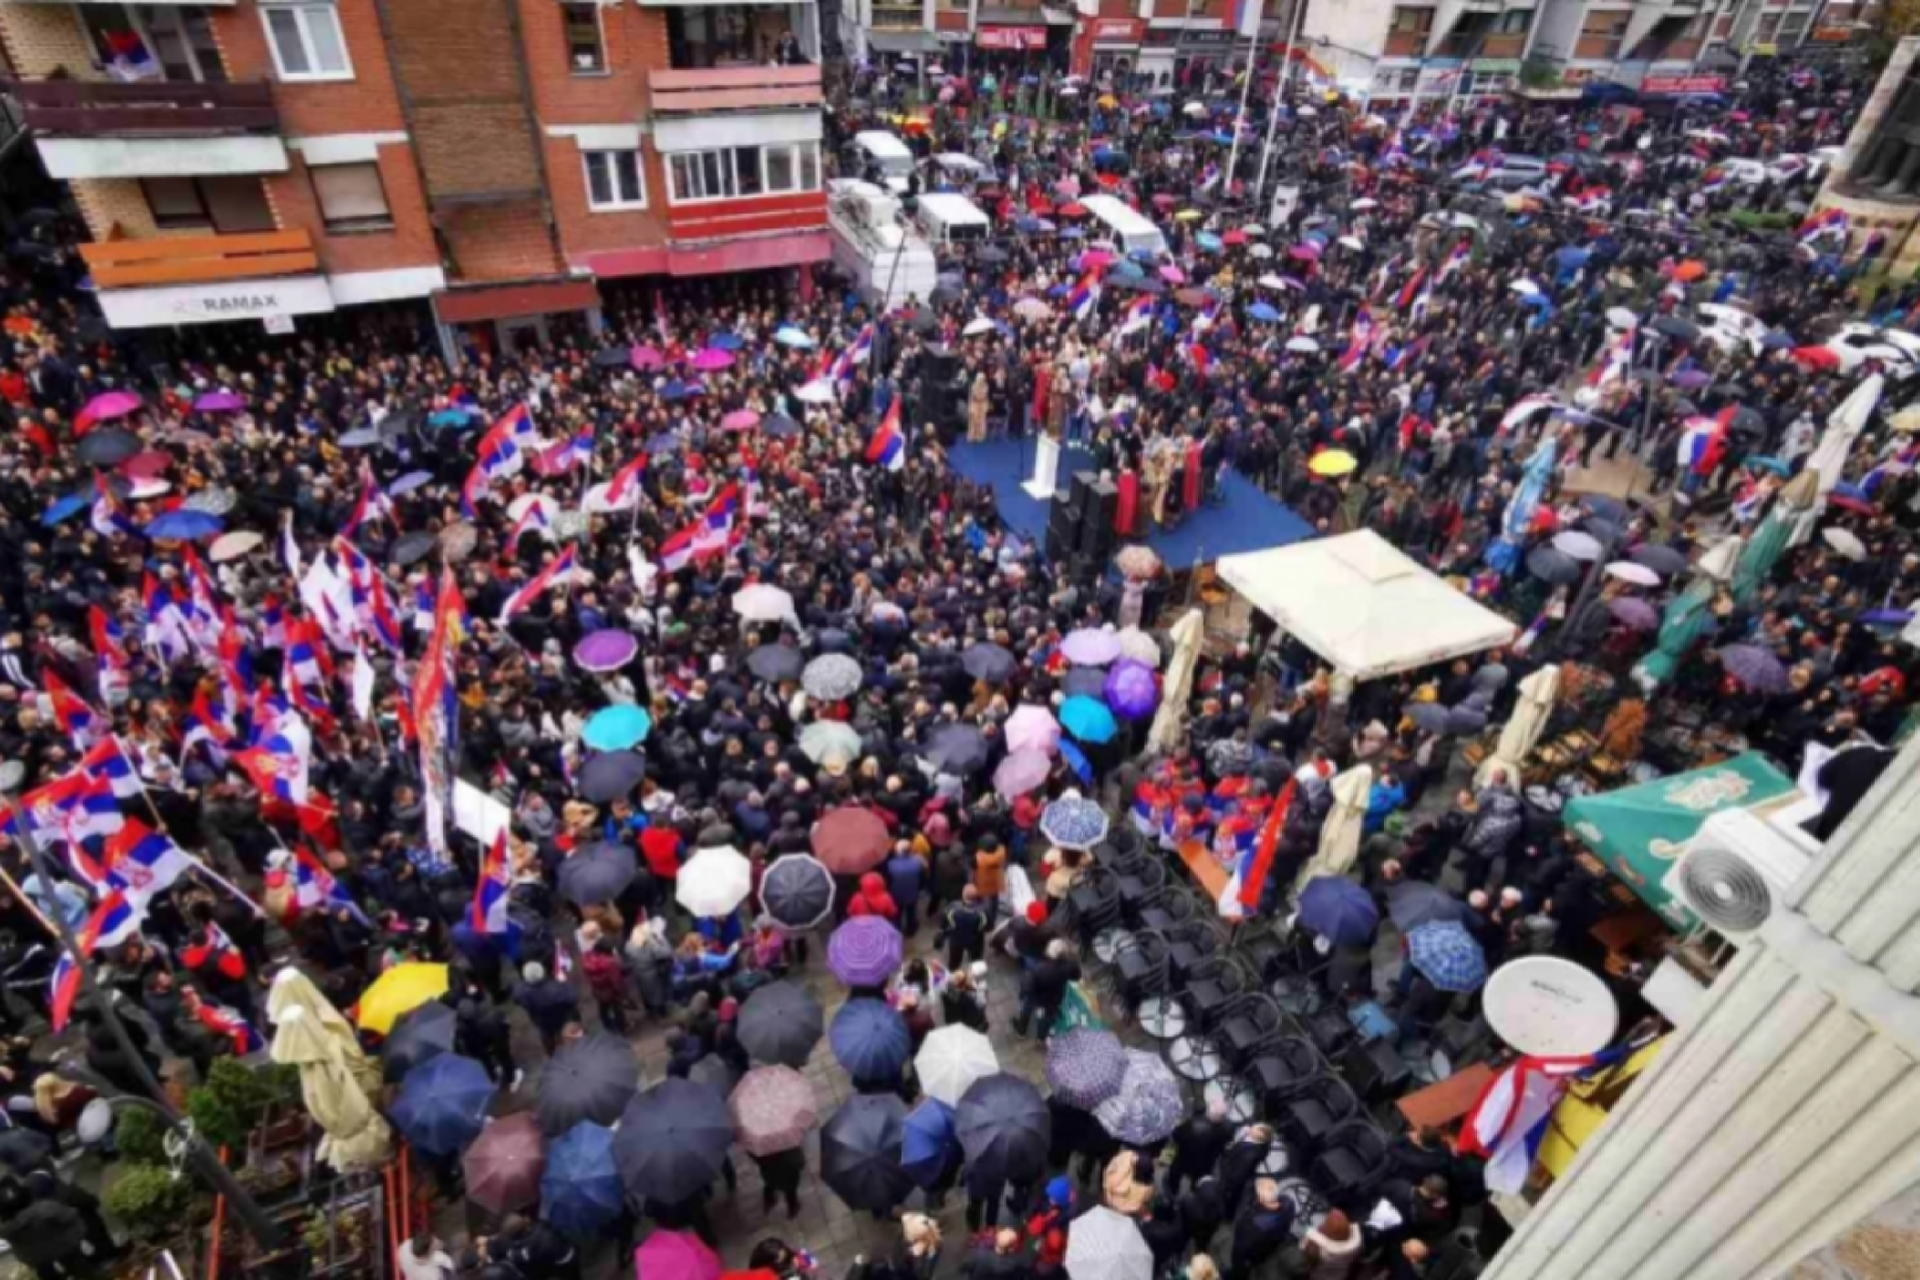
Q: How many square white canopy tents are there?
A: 1